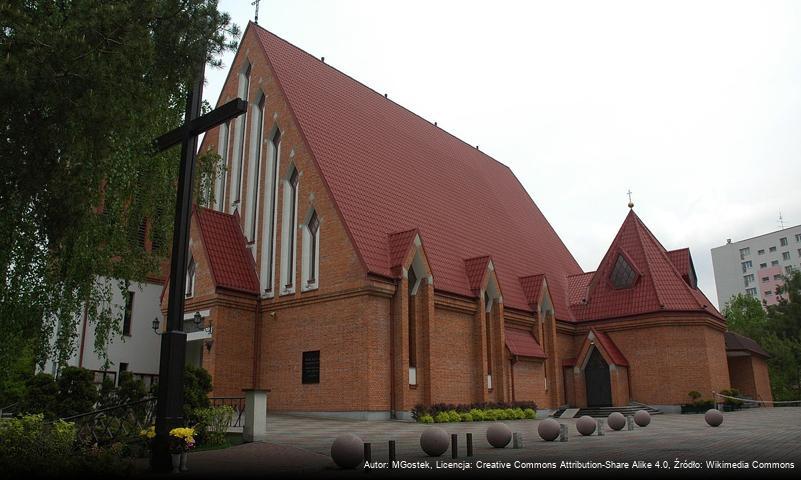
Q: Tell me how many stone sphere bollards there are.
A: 8